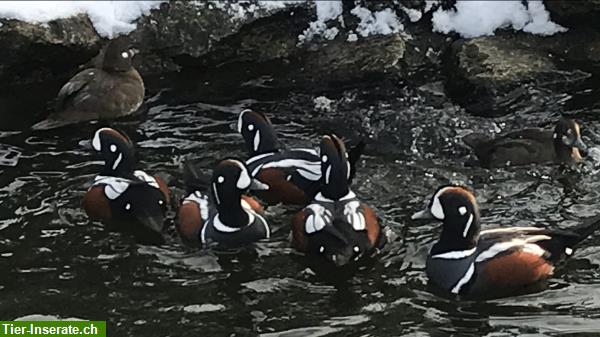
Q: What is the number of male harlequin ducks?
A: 5